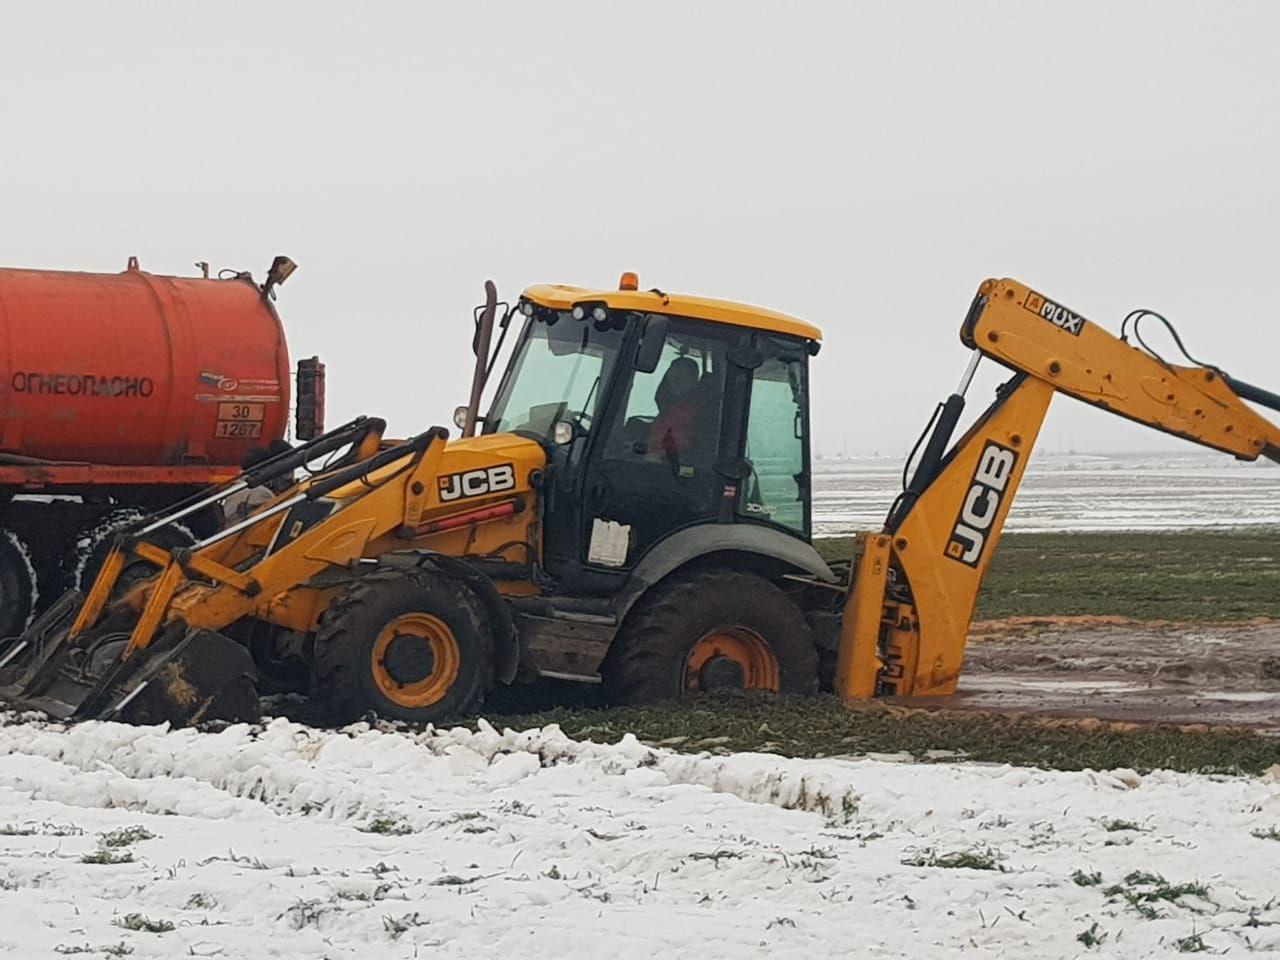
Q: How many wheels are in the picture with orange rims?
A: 2